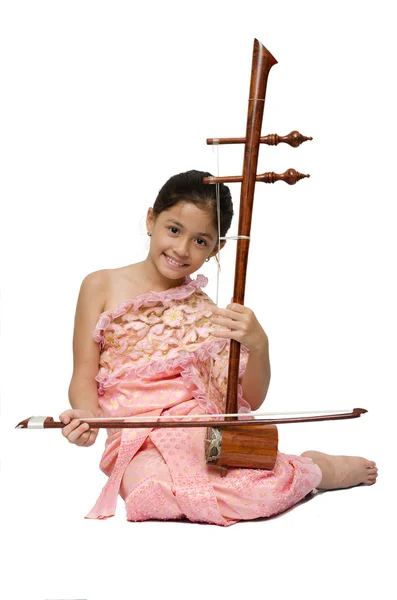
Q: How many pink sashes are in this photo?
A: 1